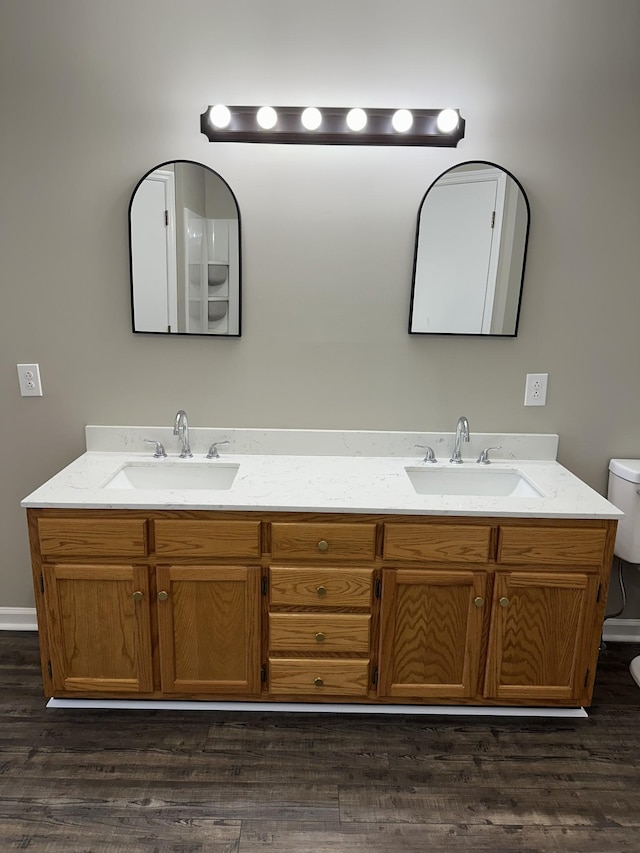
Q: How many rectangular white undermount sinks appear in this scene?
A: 2